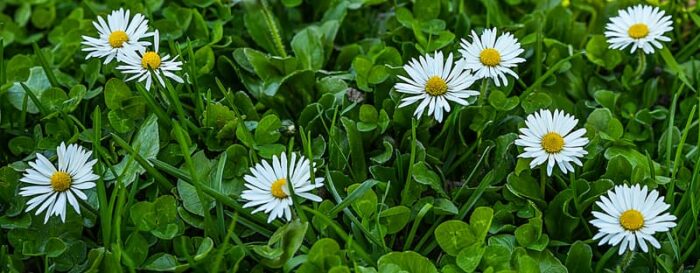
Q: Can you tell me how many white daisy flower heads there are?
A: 9